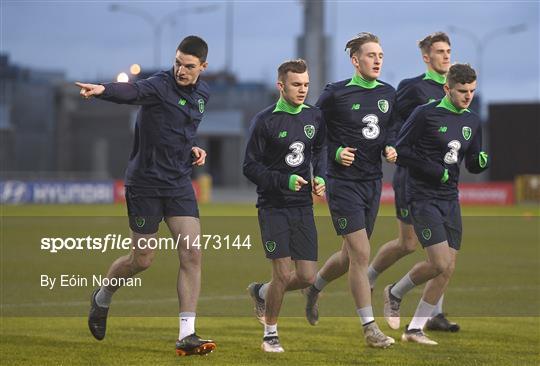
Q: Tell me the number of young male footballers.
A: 5